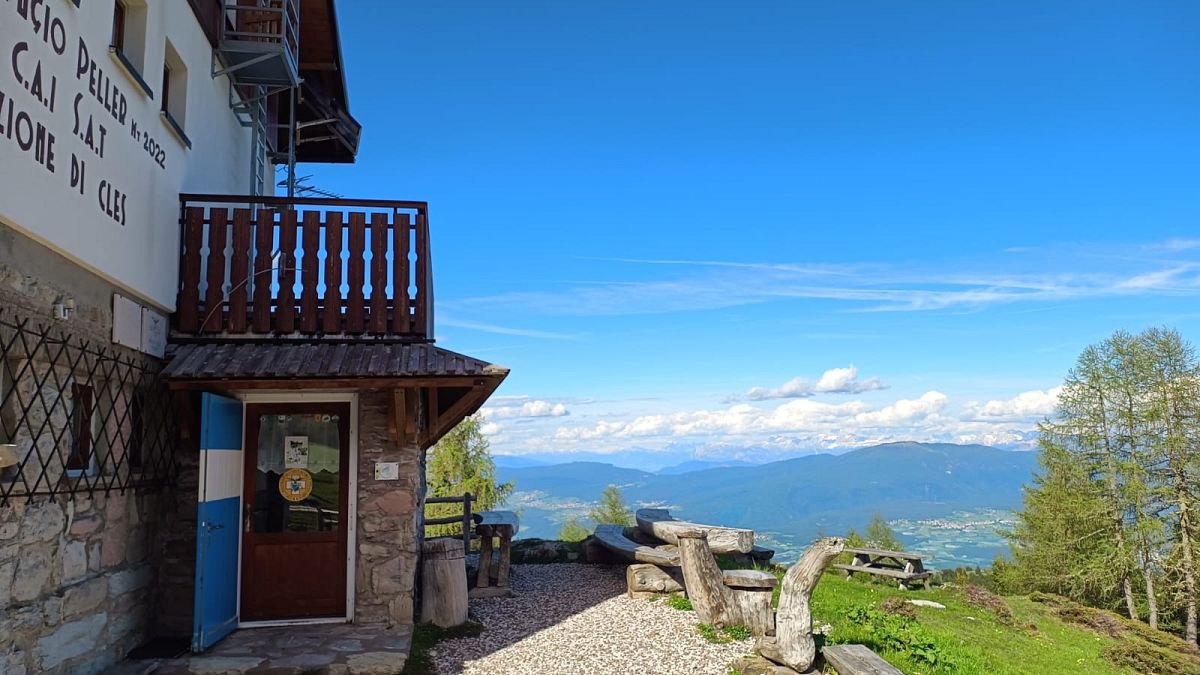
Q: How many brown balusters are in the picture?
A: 11